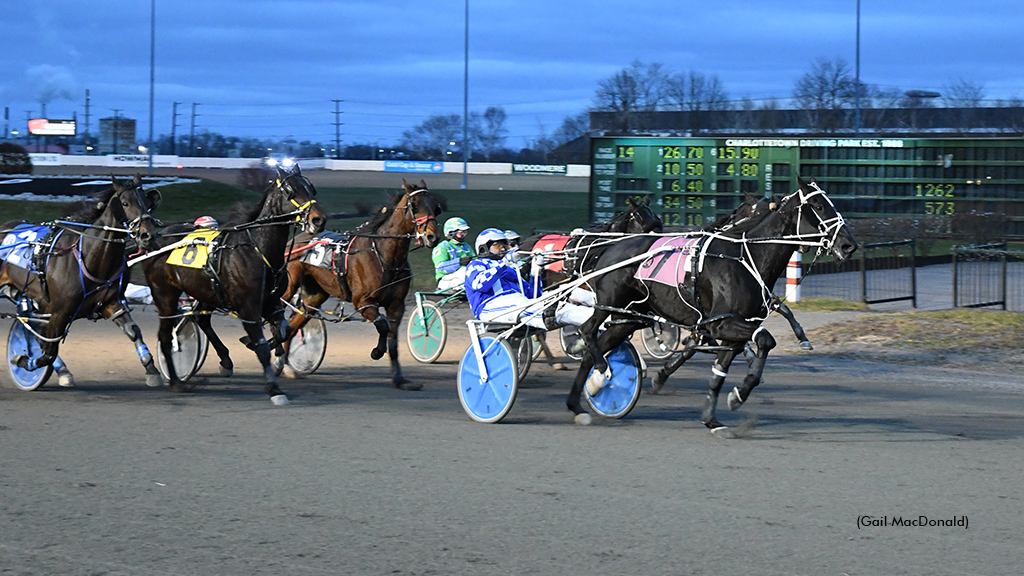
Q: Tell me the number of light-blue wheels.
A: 3